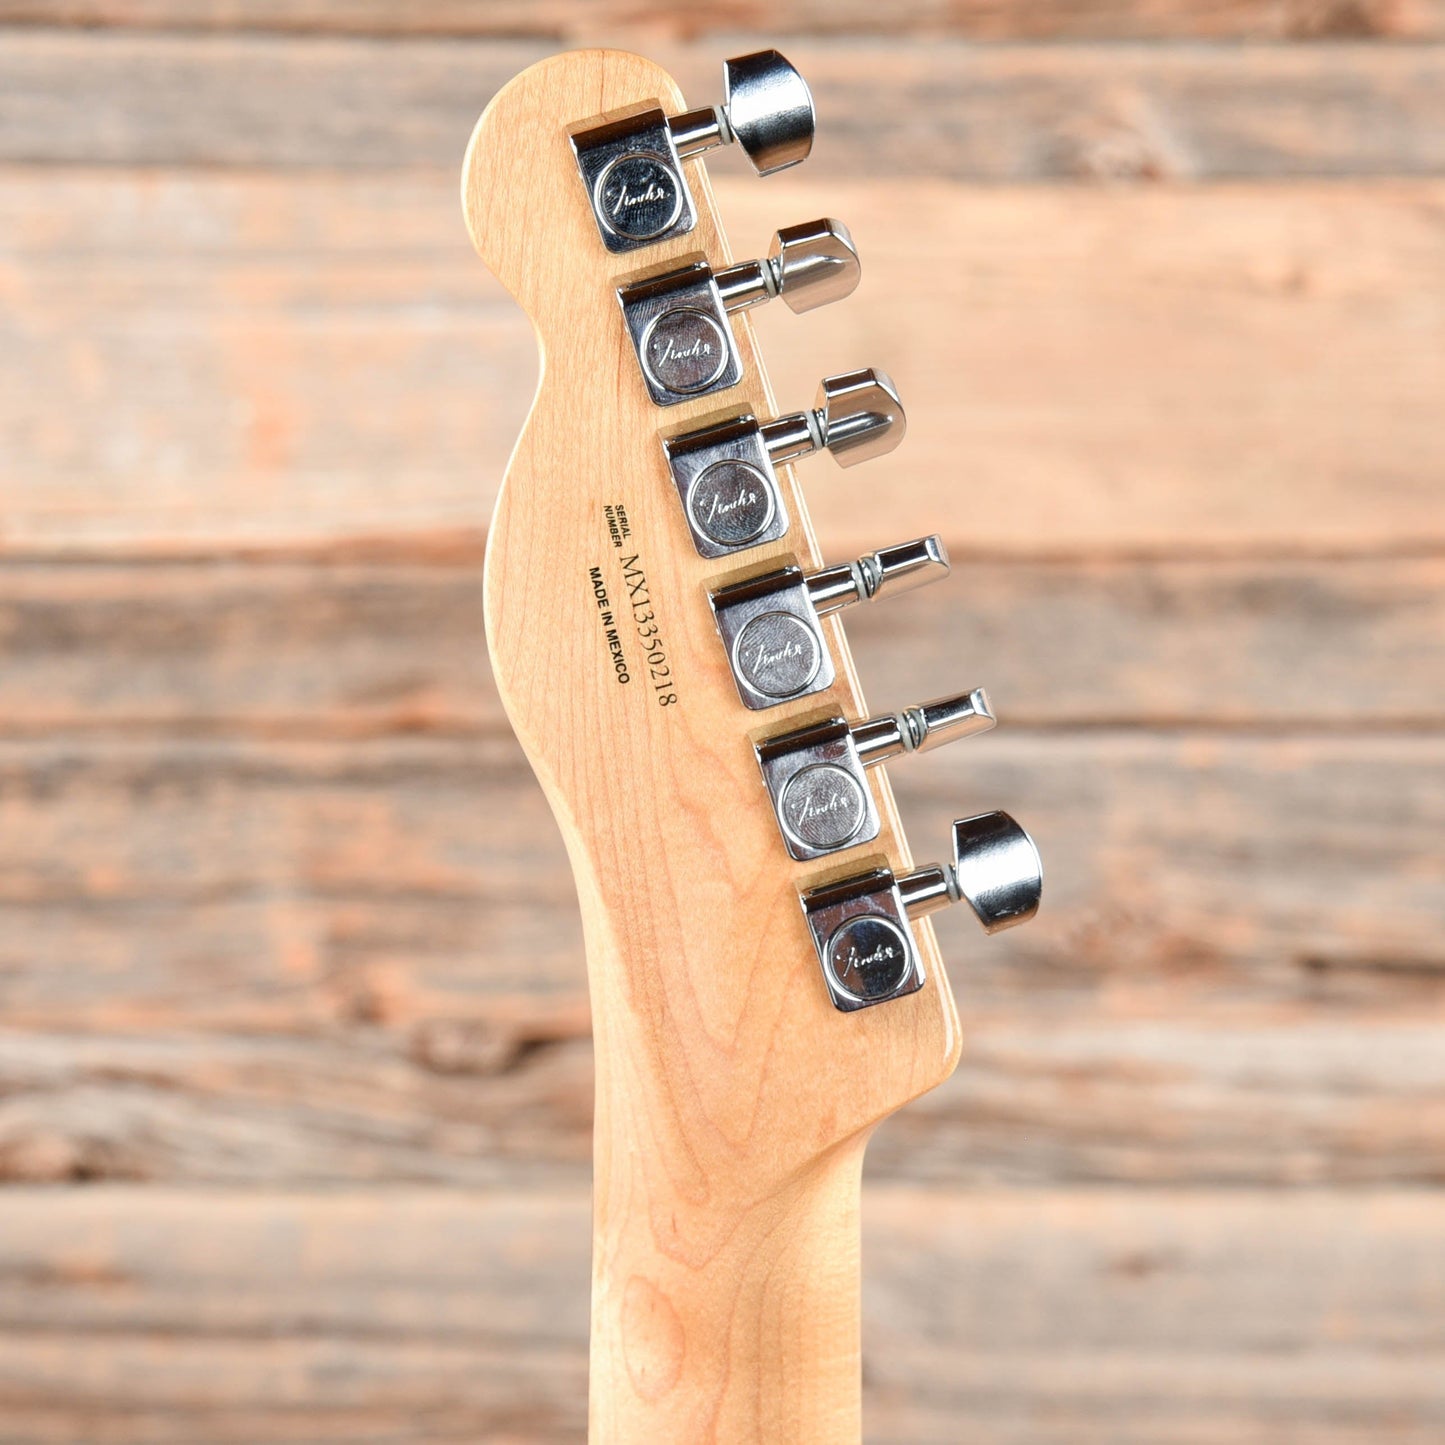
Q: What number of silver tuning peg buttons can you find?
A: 6